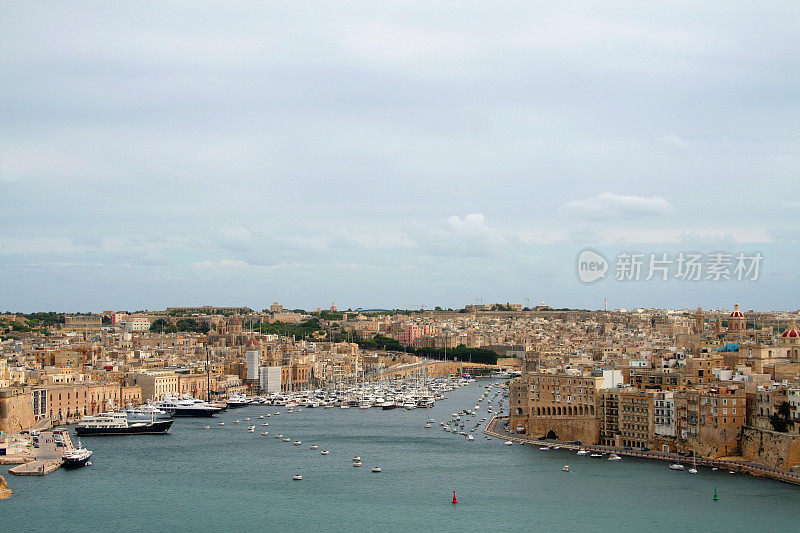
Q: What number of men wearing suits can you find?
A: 0